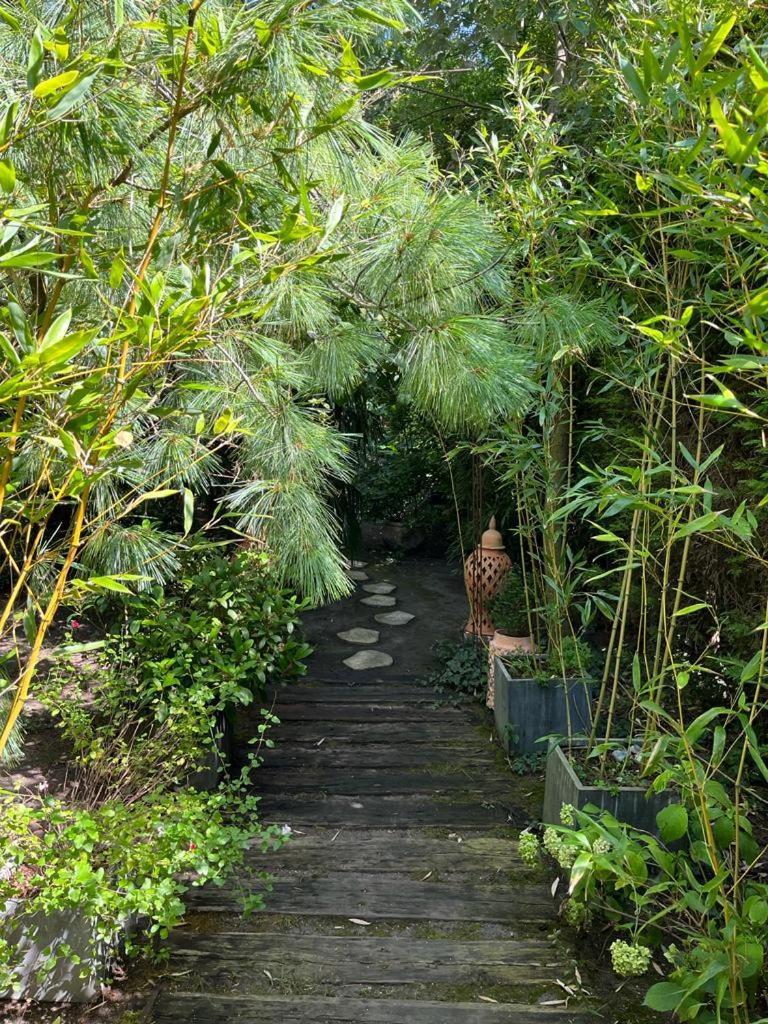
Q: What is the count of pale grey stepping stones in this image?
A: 7